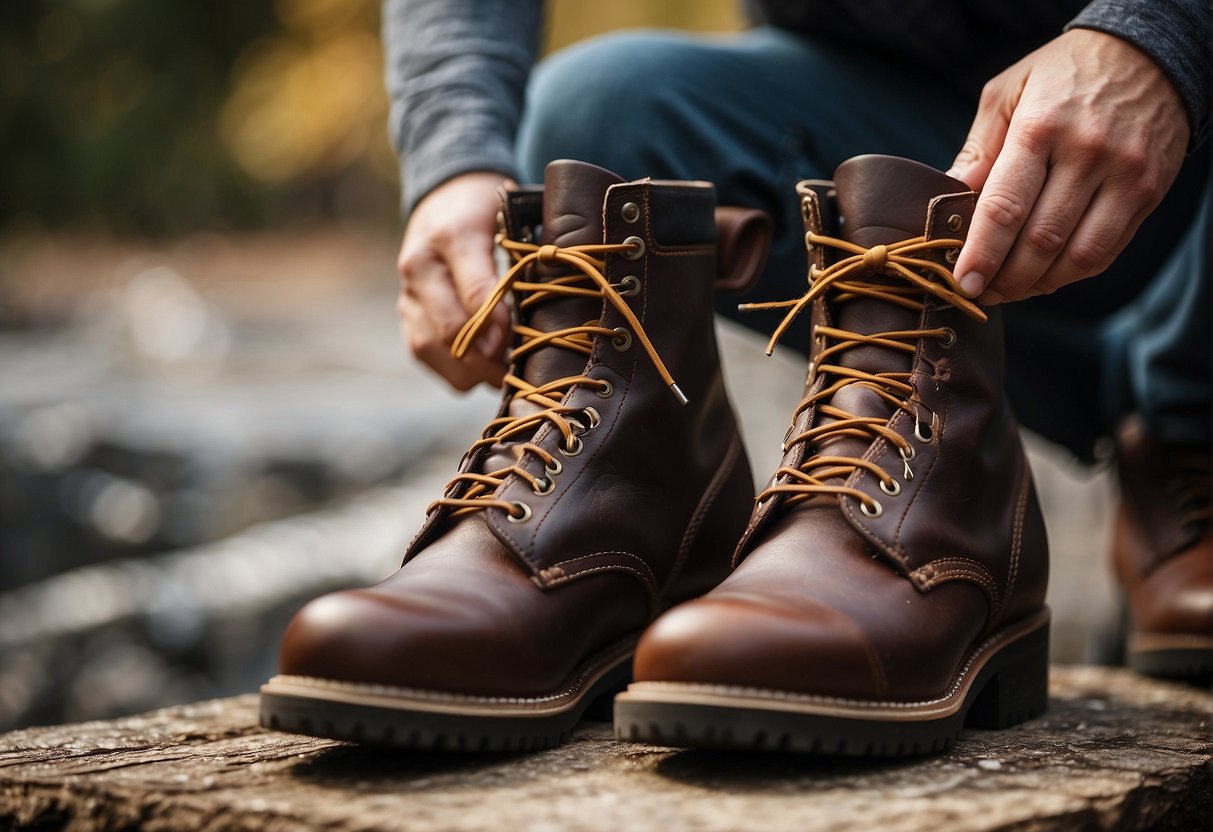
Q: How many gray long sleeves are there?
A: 2